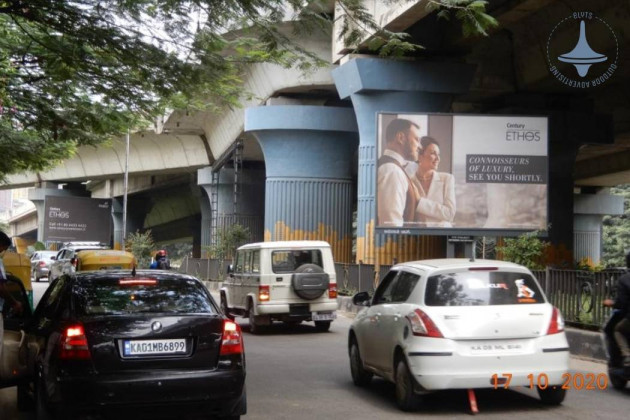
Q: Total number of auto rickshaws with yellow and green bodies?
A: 2